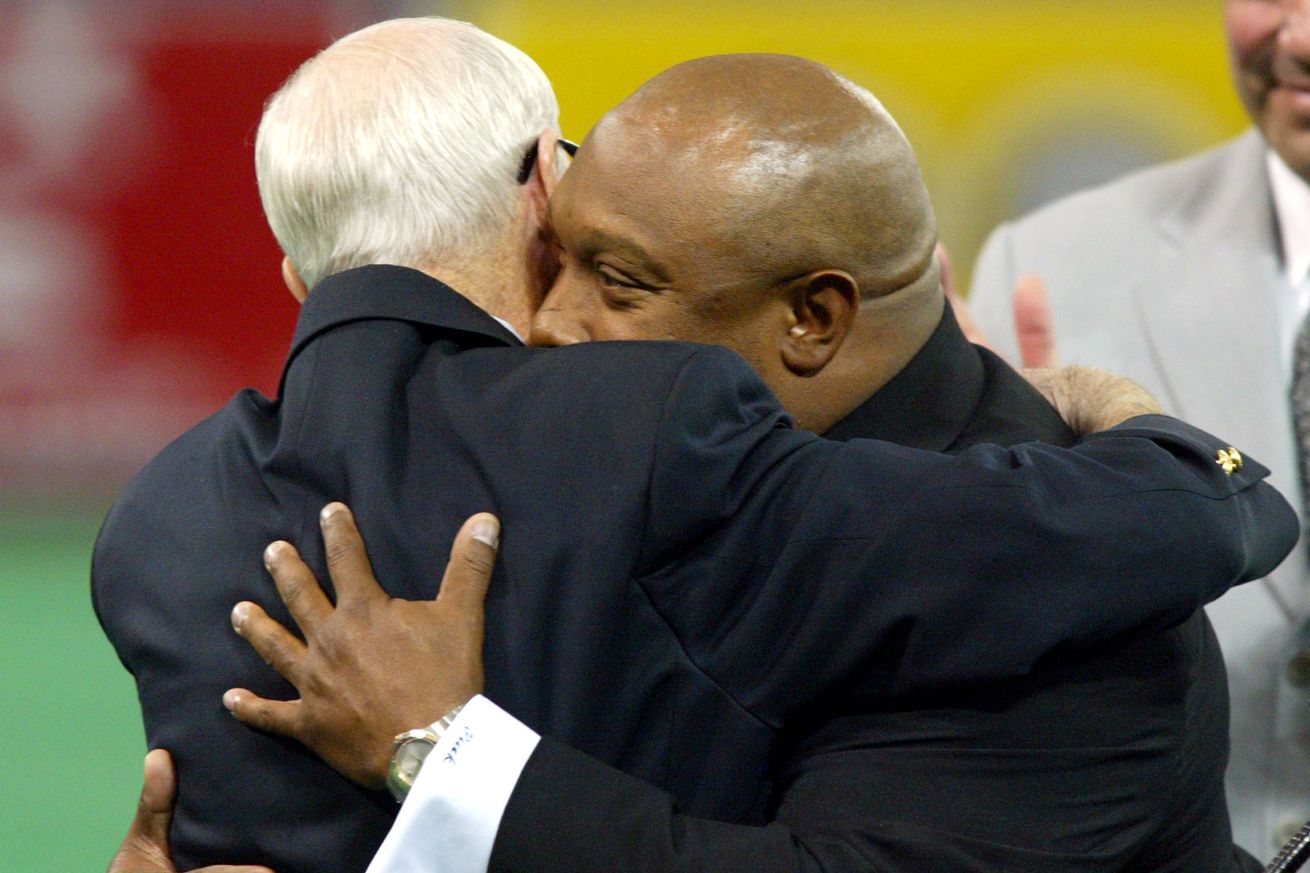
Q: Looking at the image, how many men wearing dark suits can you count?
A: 2